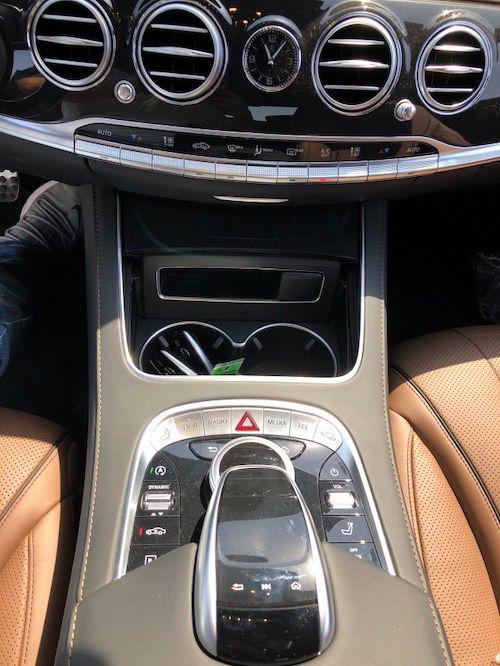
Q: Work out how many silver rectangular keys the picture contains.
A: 11